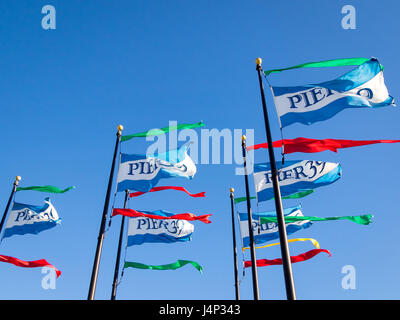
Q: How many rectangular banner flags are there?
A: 6